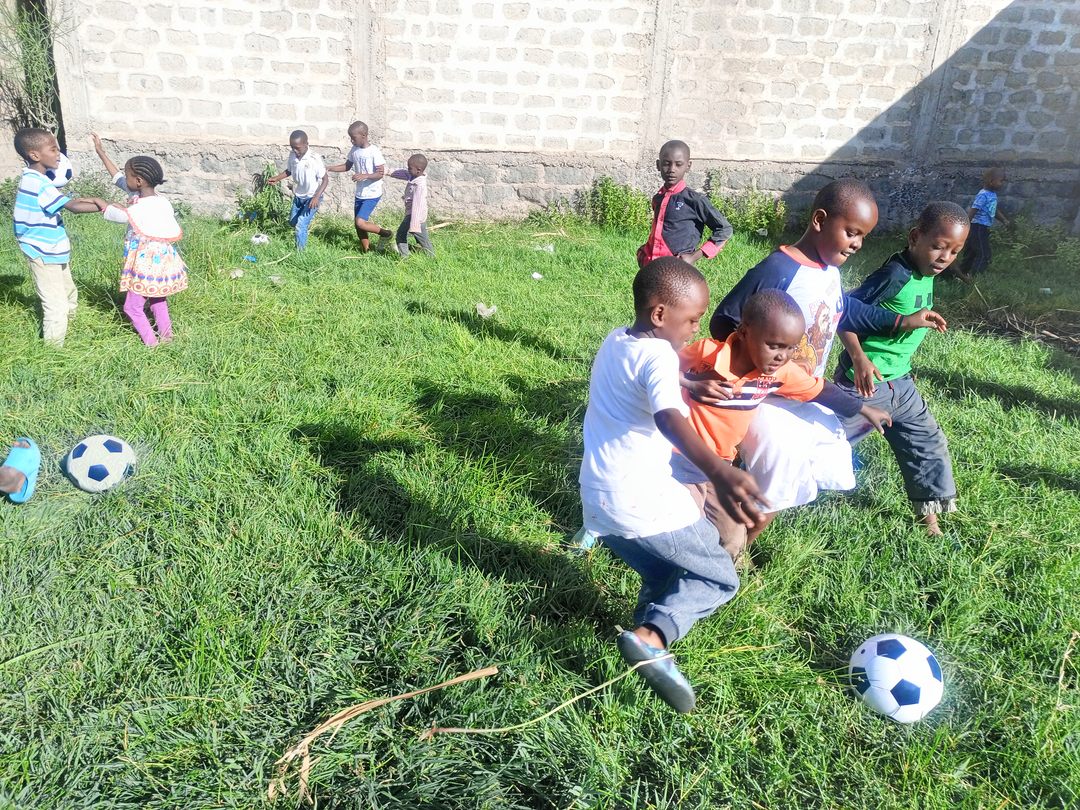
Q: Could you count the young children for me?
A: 11